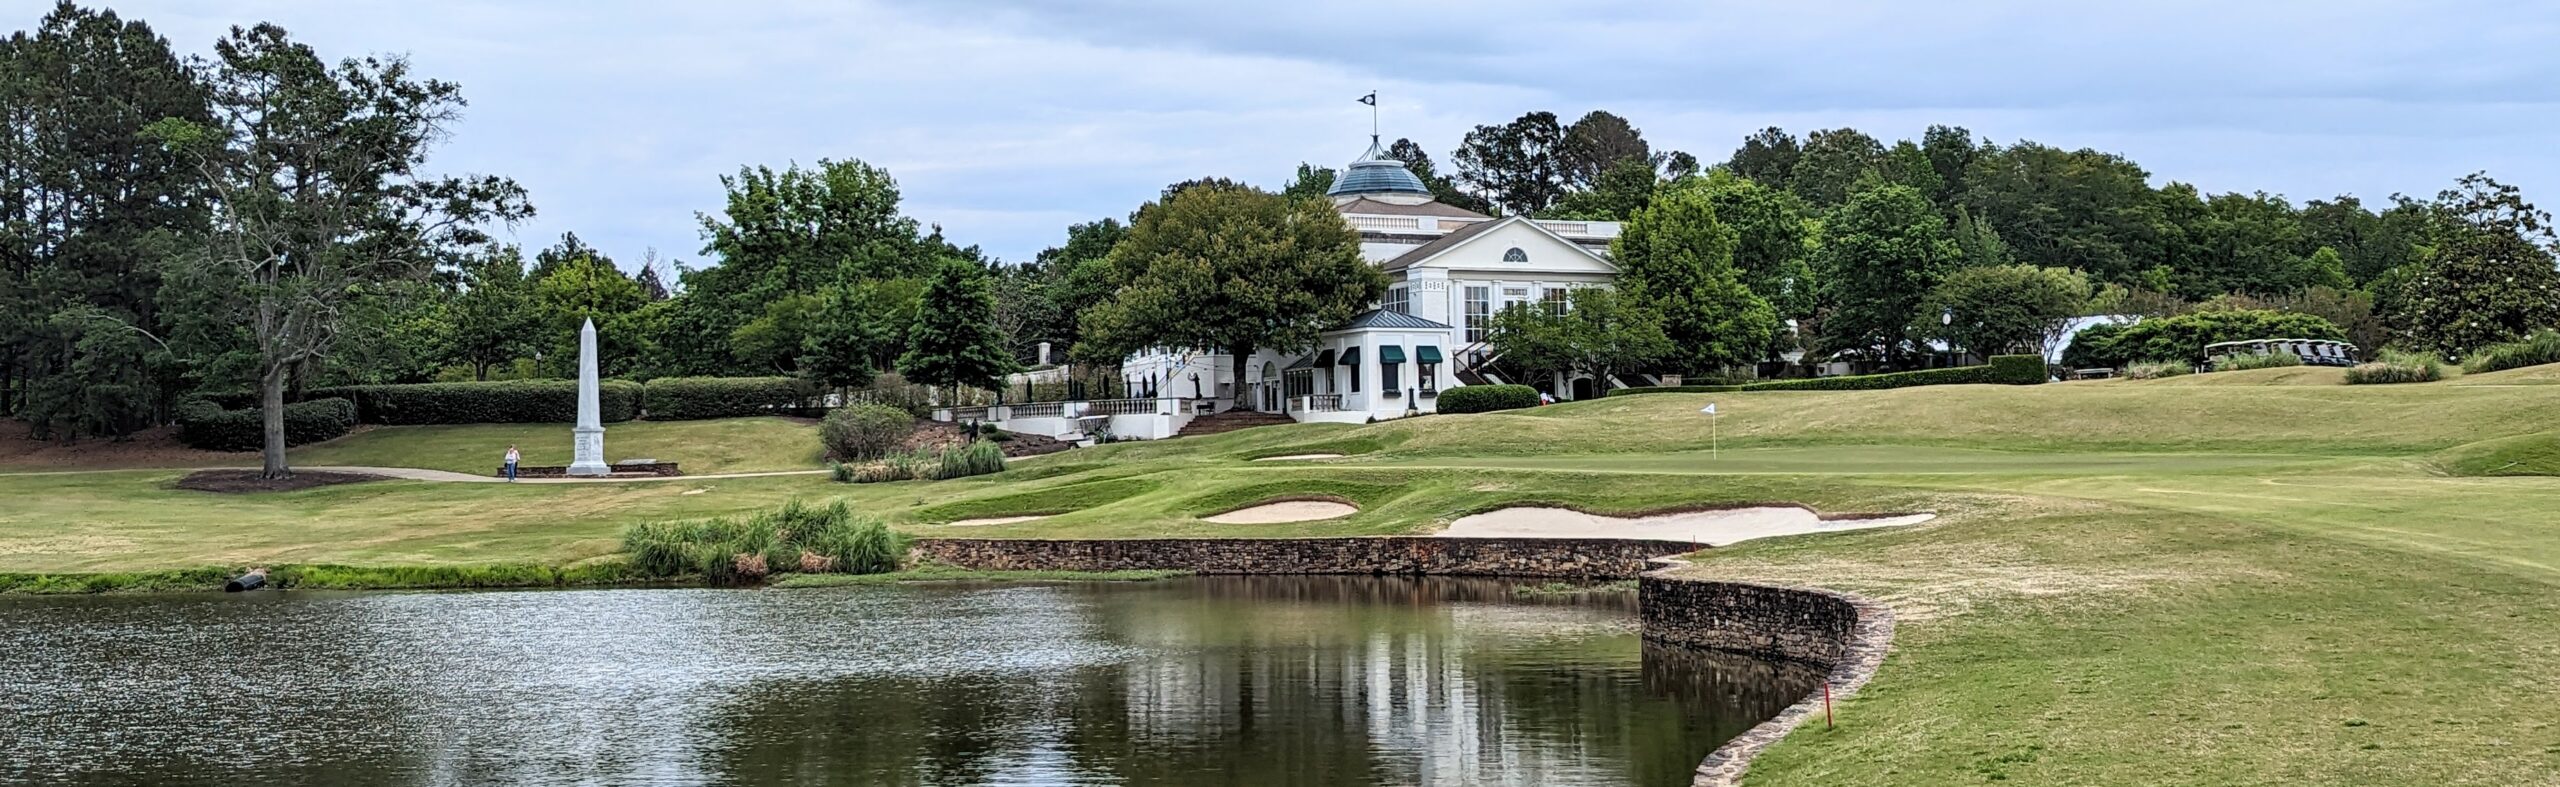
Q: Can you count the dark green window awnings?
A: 4